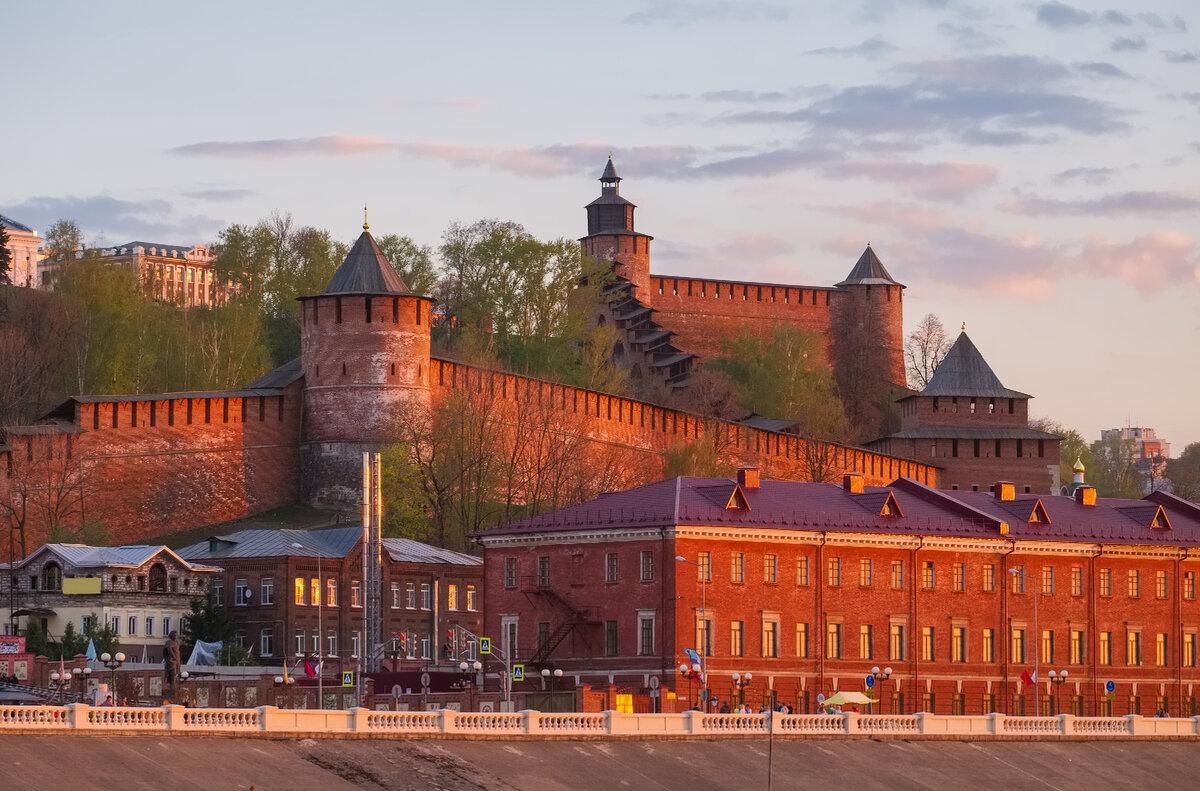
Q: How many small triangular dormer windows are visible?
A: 4